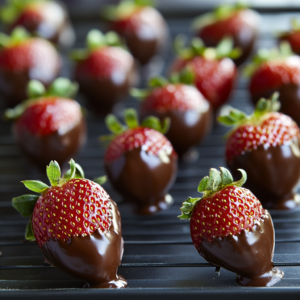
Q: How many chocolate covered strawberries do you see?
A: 14